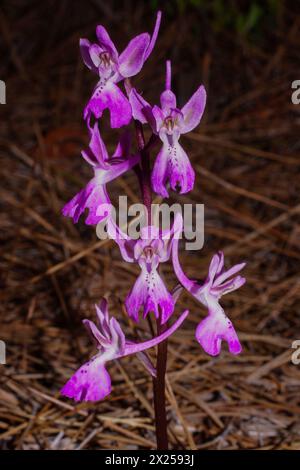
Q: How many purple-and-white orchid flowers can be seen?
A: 6